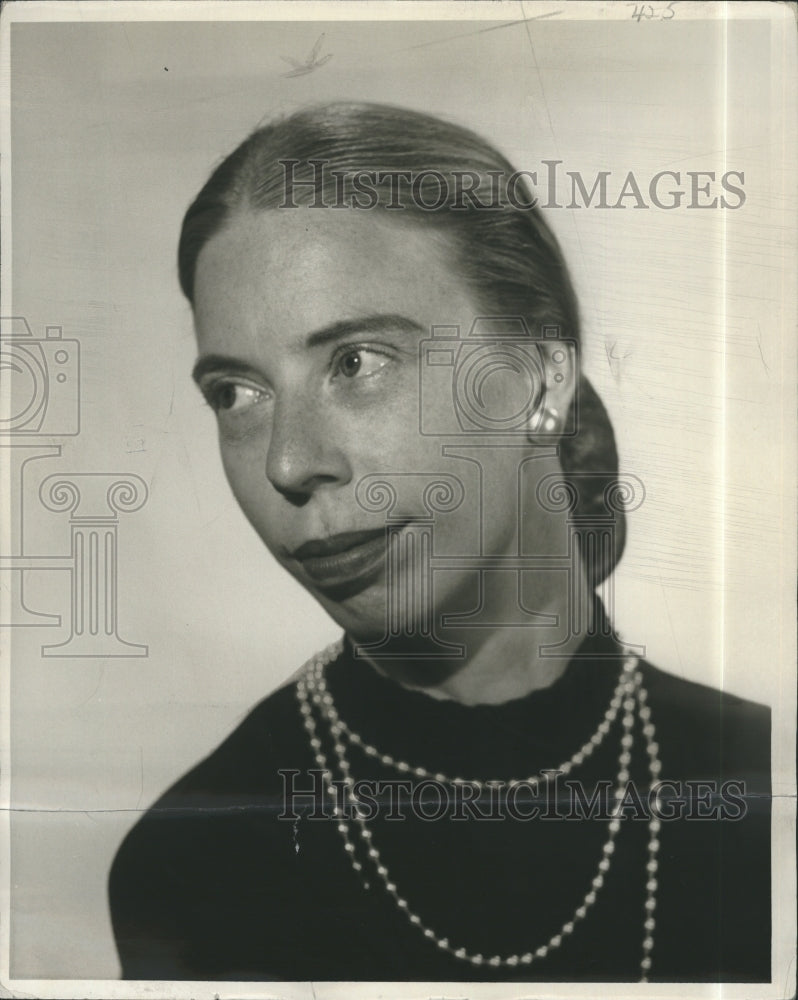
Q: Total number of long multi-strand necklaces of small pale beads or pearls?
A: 1